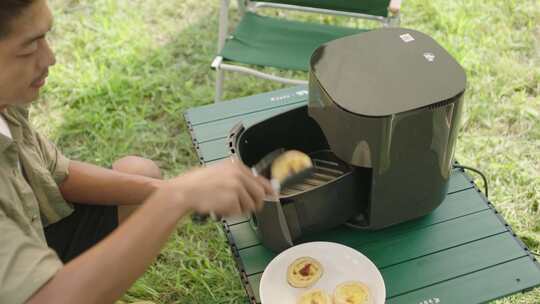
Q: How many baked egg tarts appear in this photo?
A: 4